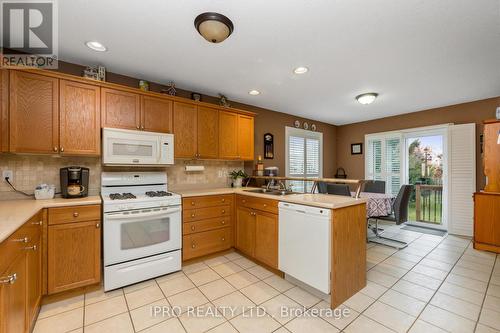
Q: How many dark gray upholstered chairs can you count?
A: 4